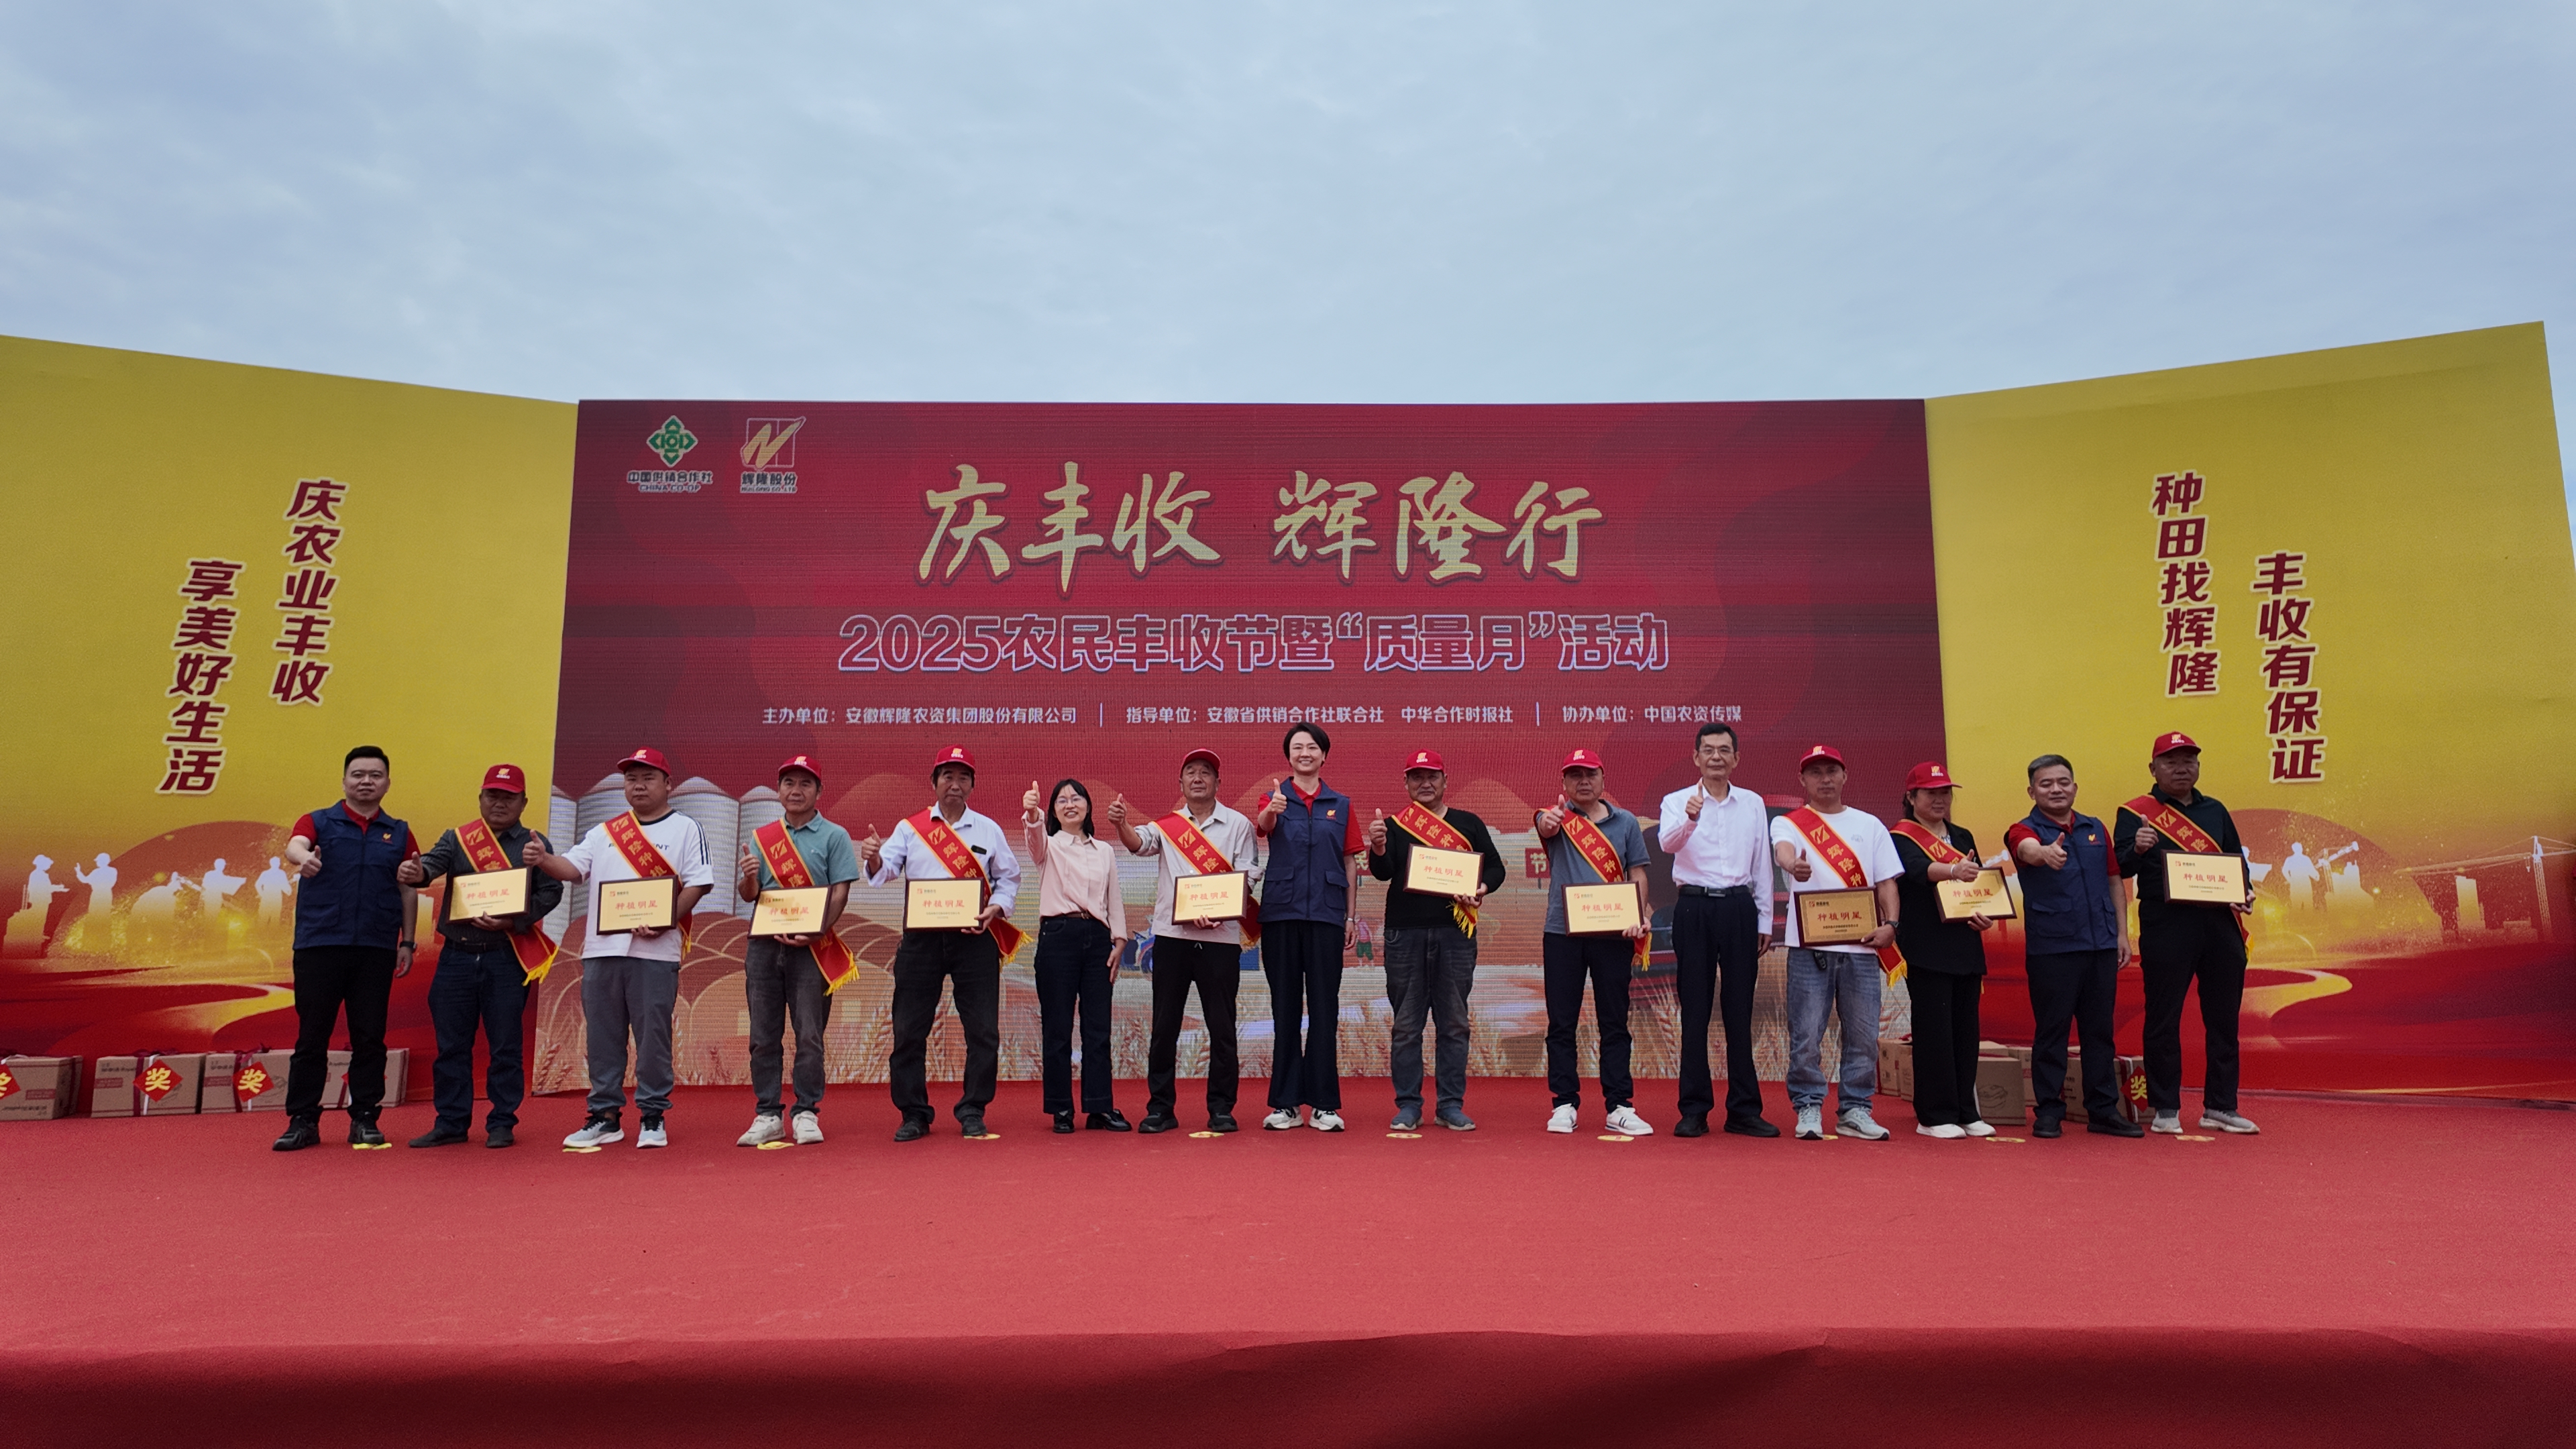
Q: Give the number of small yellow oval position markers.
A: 10